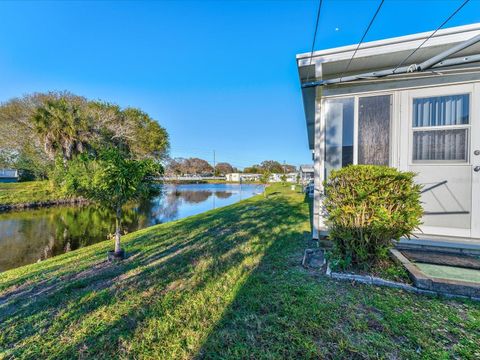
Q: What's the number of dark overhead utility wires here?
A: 3